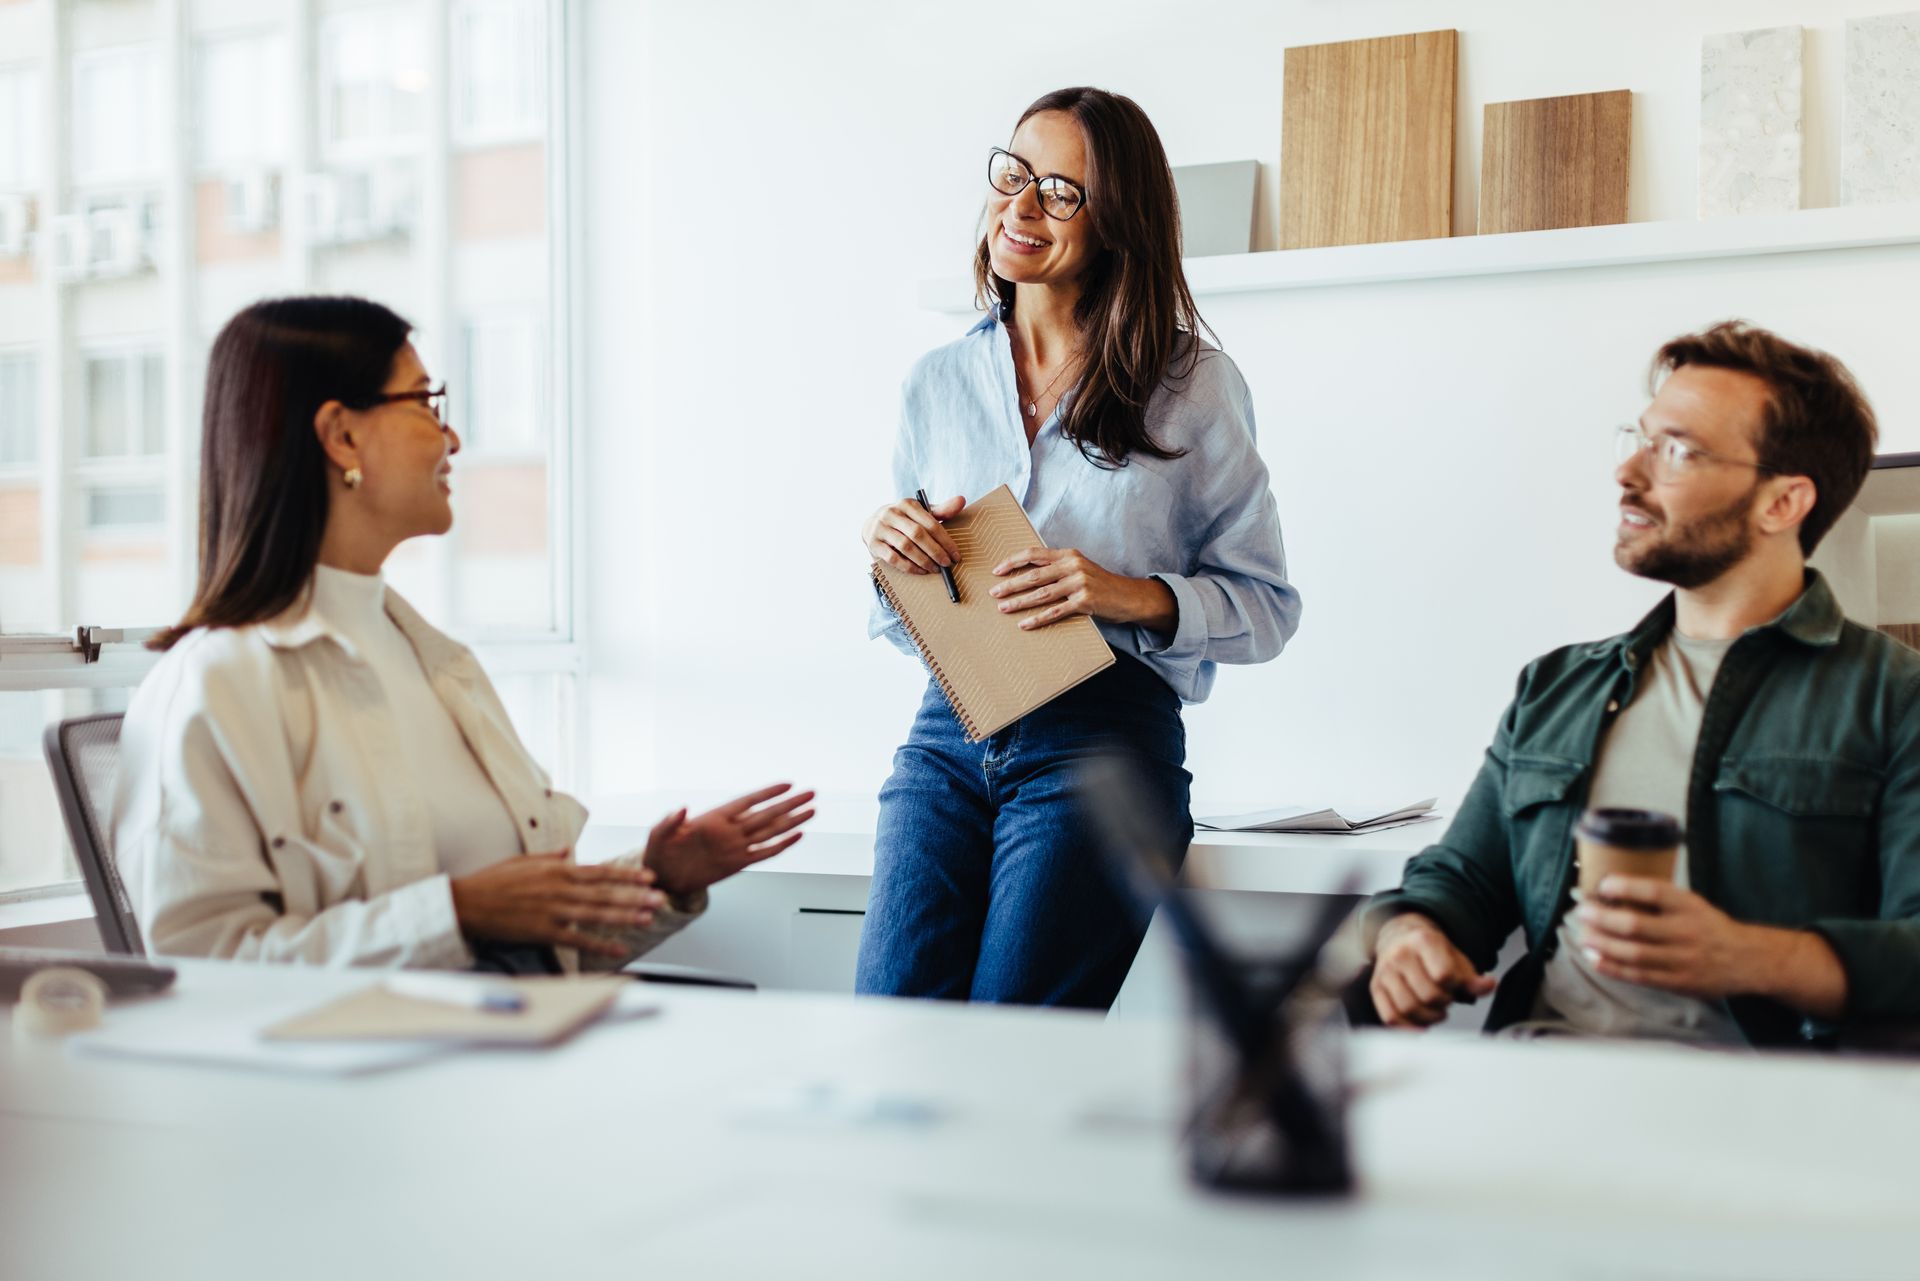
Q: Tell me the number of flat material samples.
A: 5